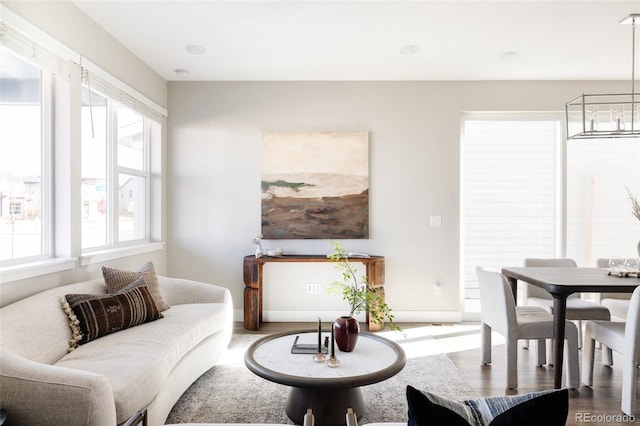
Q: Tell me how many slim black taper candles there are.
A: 2